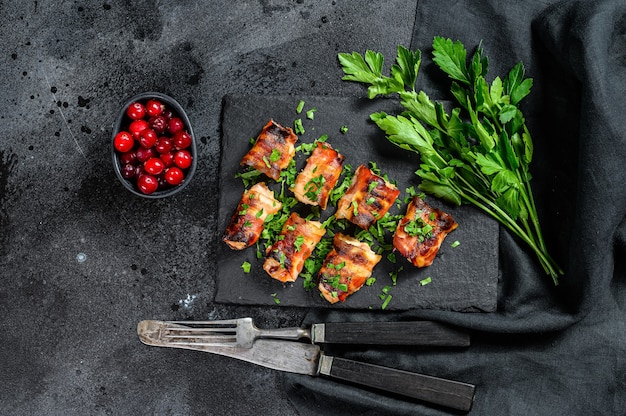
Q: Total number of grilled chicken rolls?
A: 7